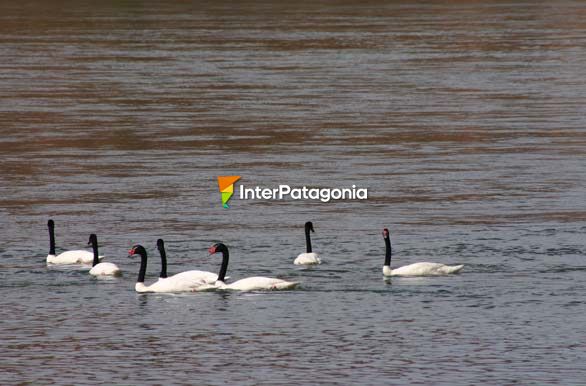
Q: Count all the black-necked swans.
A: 7